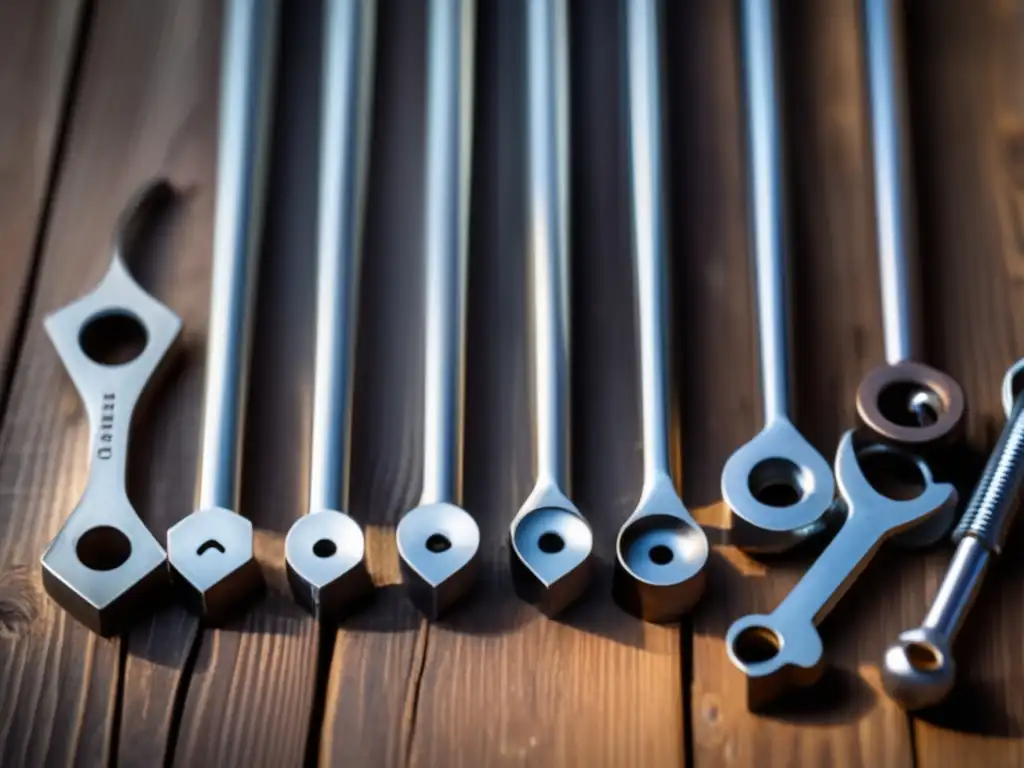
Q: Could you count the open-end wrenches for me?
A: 1